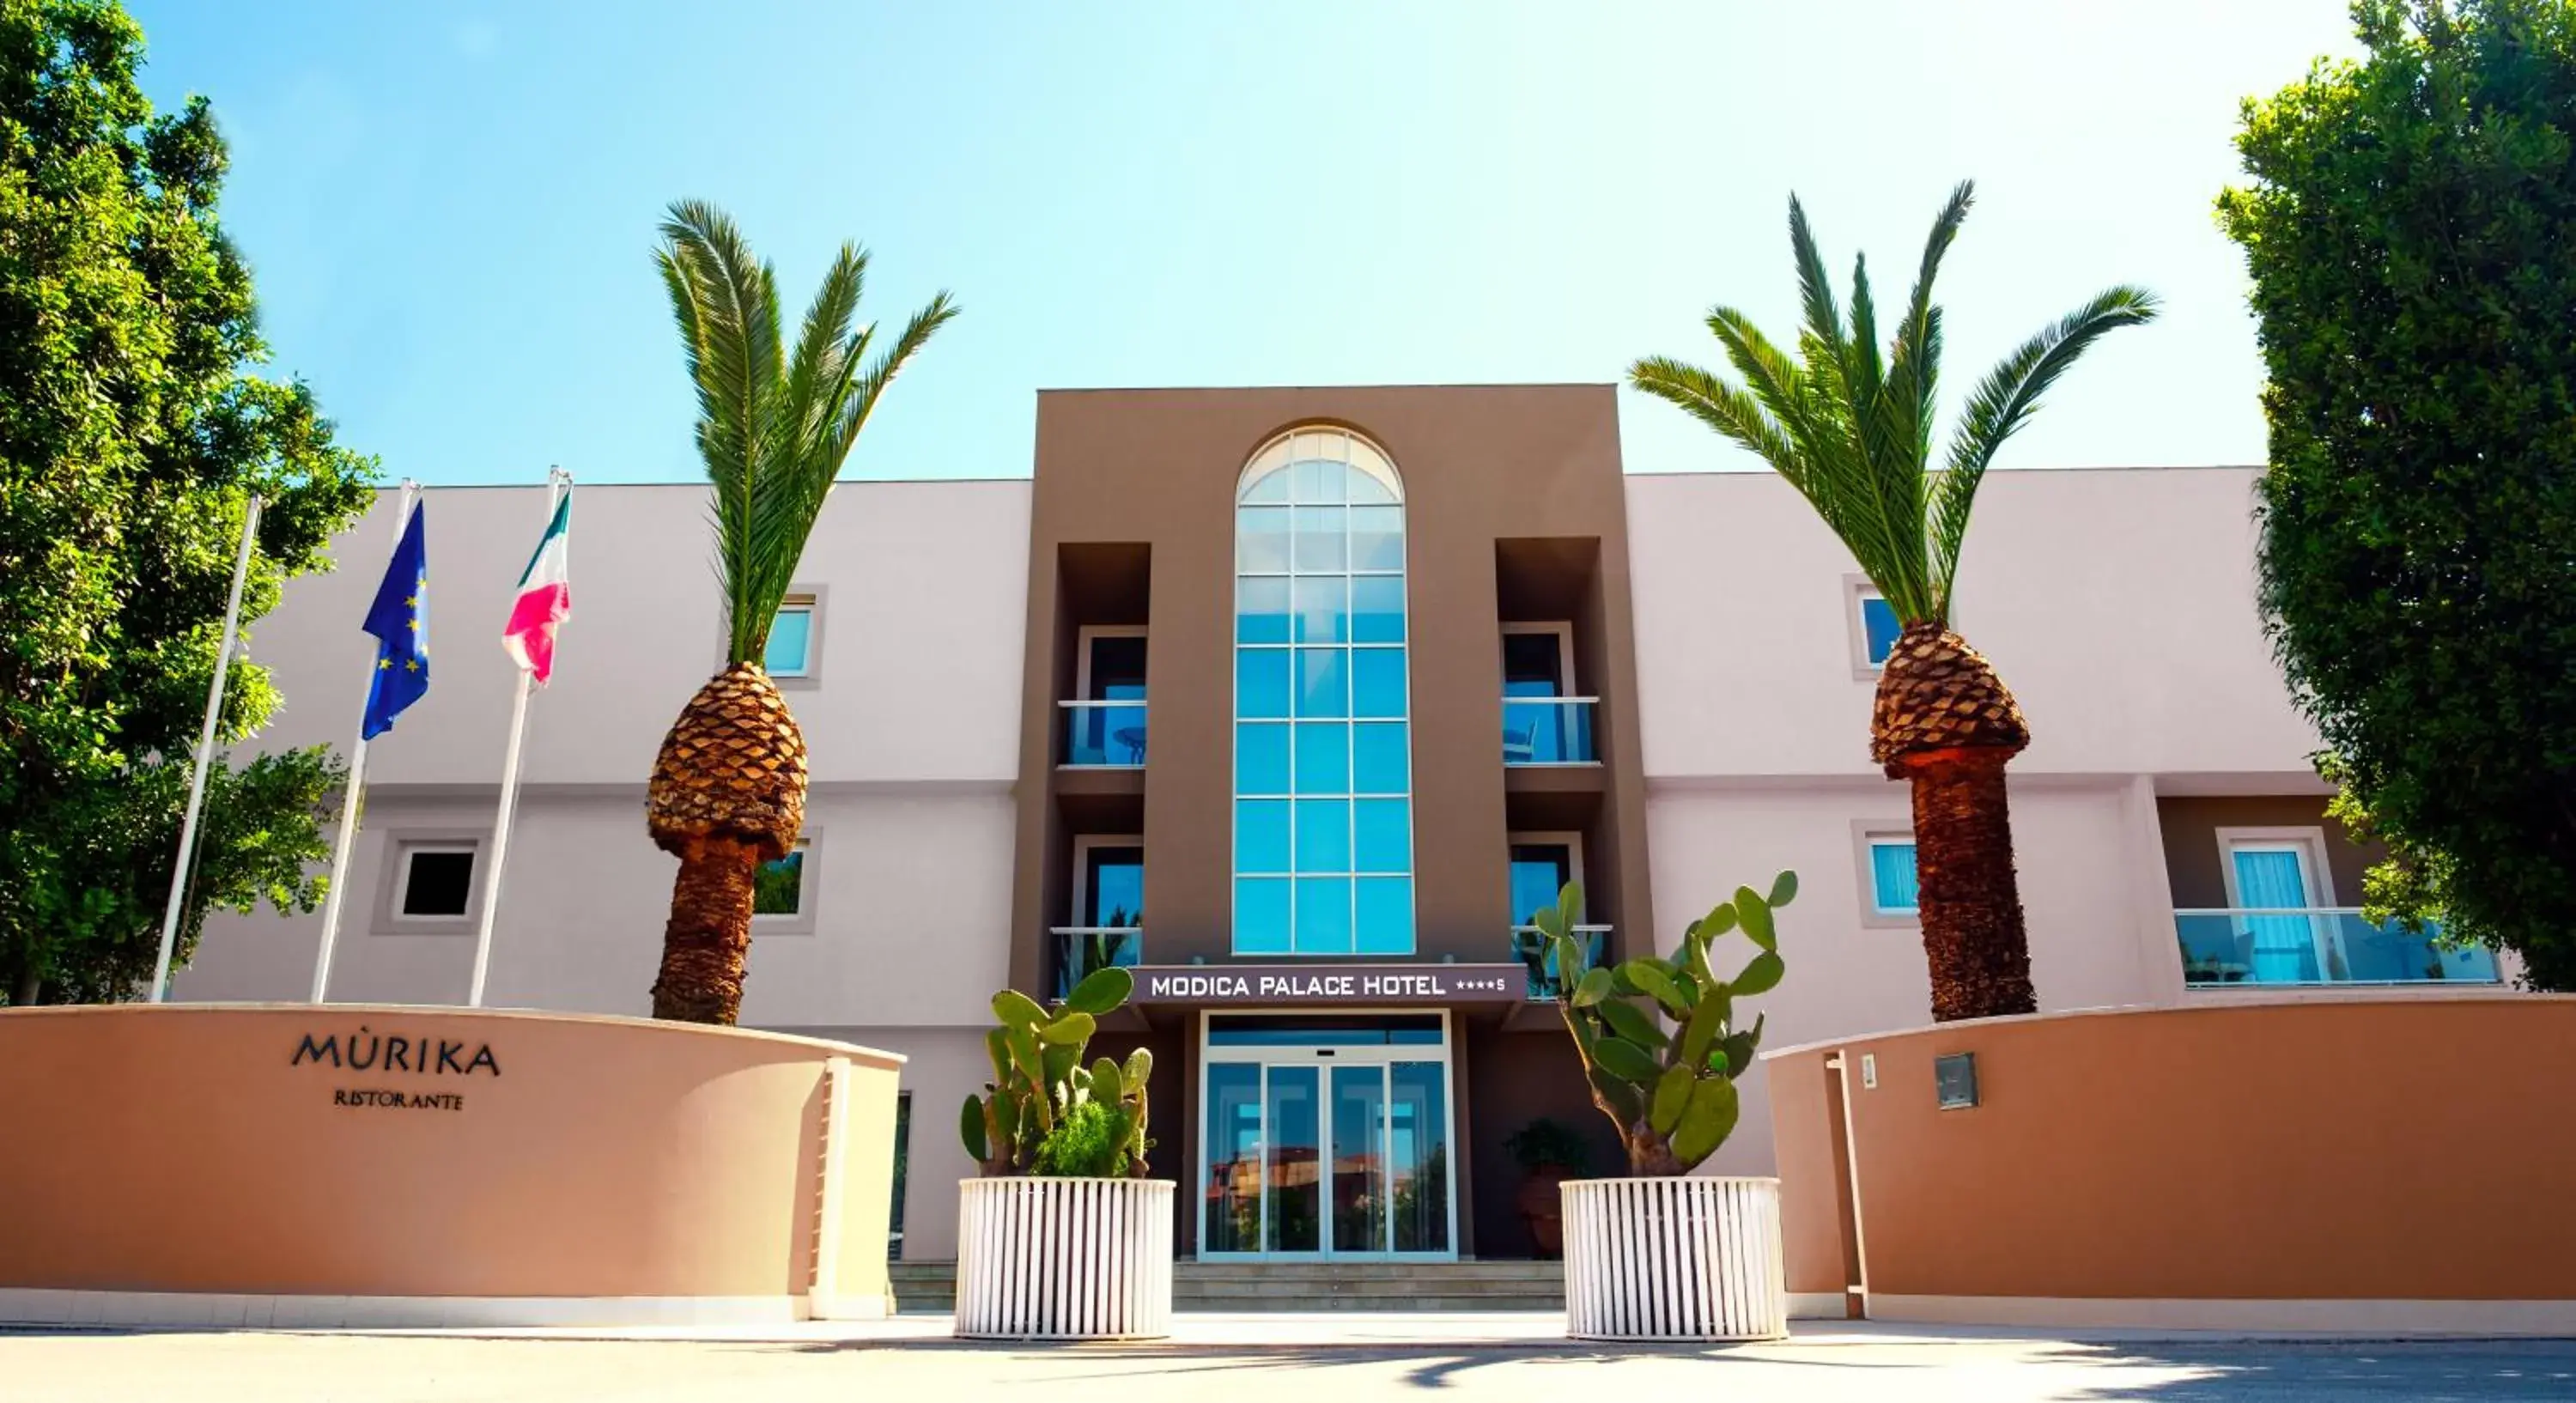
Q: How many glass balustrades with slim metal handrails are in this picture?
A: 5